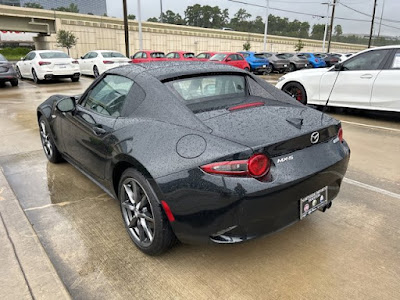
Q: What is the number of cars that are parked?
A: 15